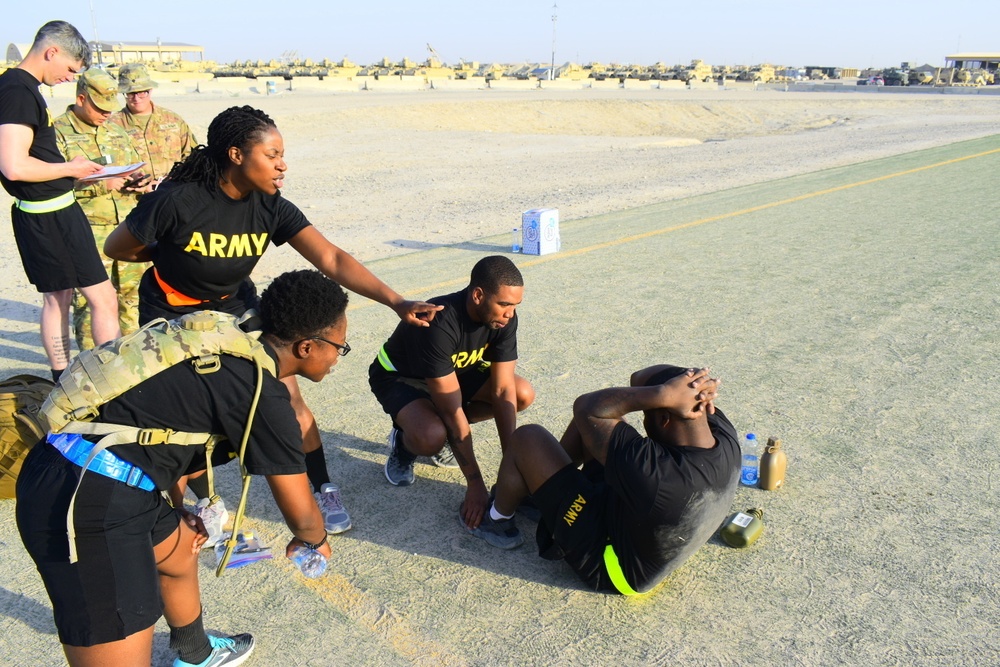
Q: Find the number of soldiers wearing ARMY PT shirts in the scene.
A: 5